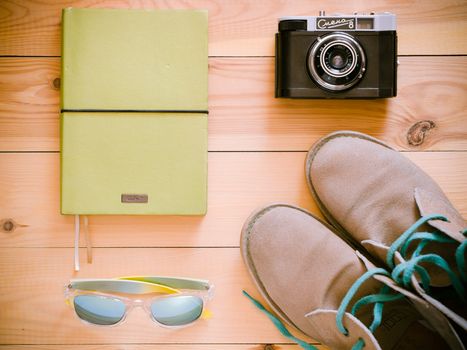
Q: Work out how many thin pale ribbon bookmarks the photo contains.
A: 2